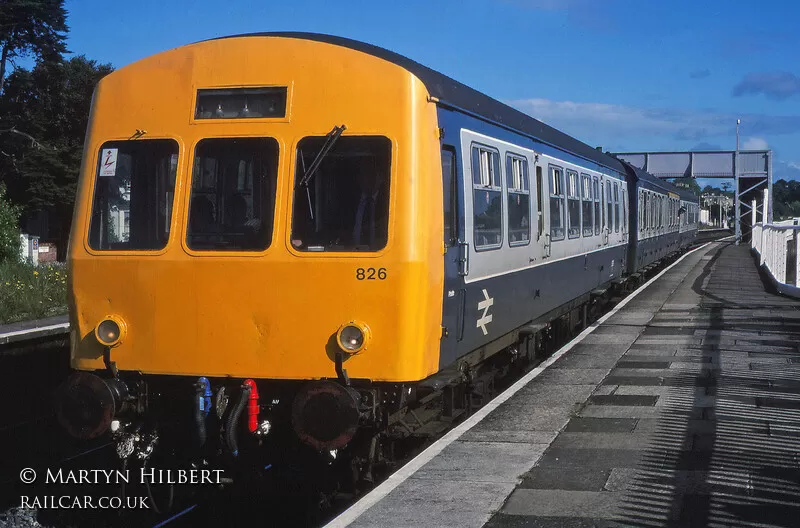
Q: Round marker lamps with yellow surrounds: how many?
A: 2